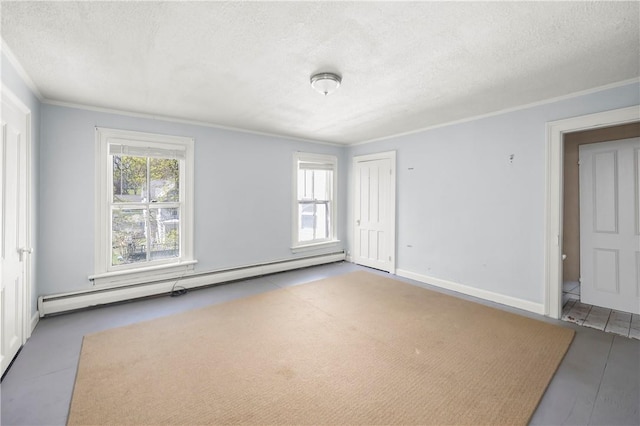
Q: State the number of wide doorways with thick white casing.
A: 1